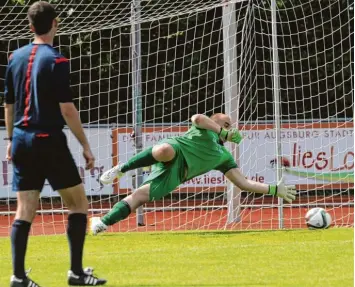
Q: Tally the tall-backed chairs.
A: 0